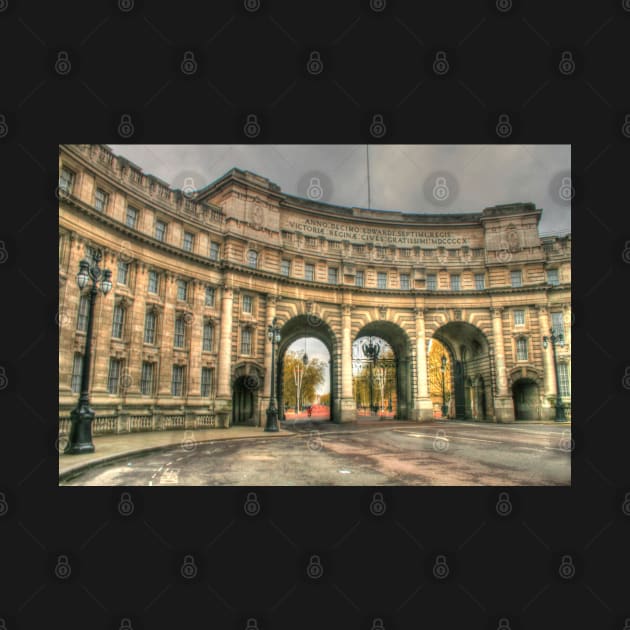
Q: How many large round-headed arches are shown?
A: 3